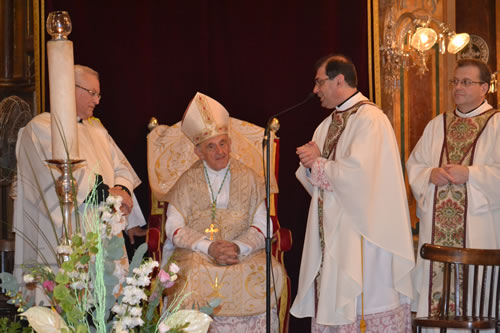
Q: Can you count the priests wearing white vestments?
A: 3